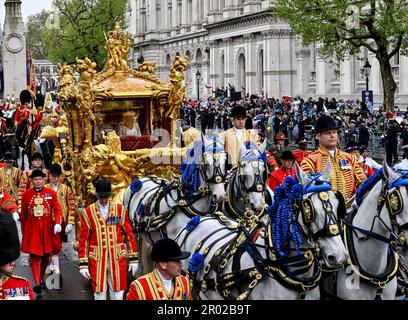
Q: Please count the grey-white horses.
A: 4